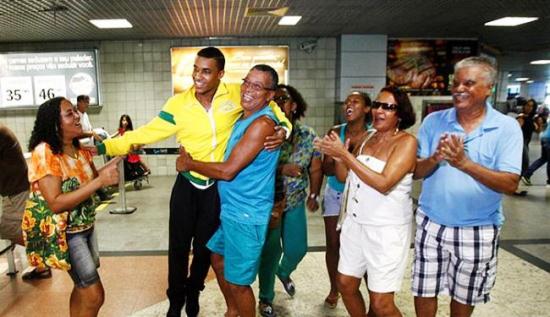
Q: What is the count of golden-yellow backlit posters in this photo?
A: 1